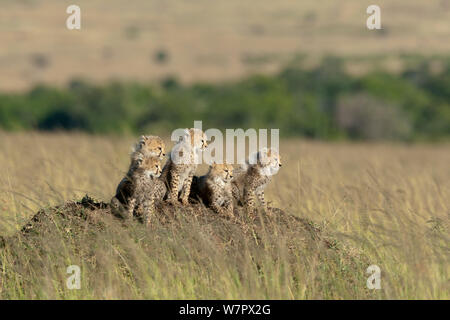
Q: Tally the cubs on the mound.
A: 5